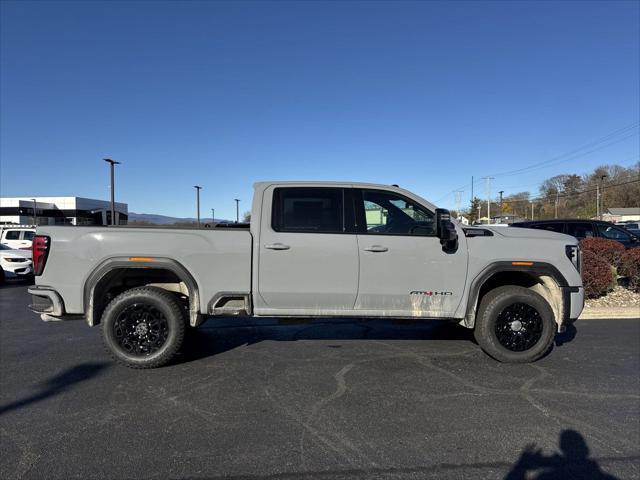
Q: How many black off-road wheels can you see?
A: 2